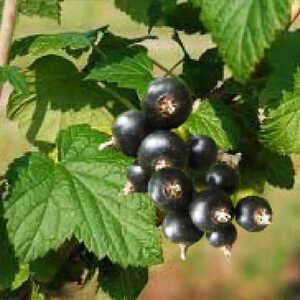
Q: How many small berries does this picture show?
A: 11